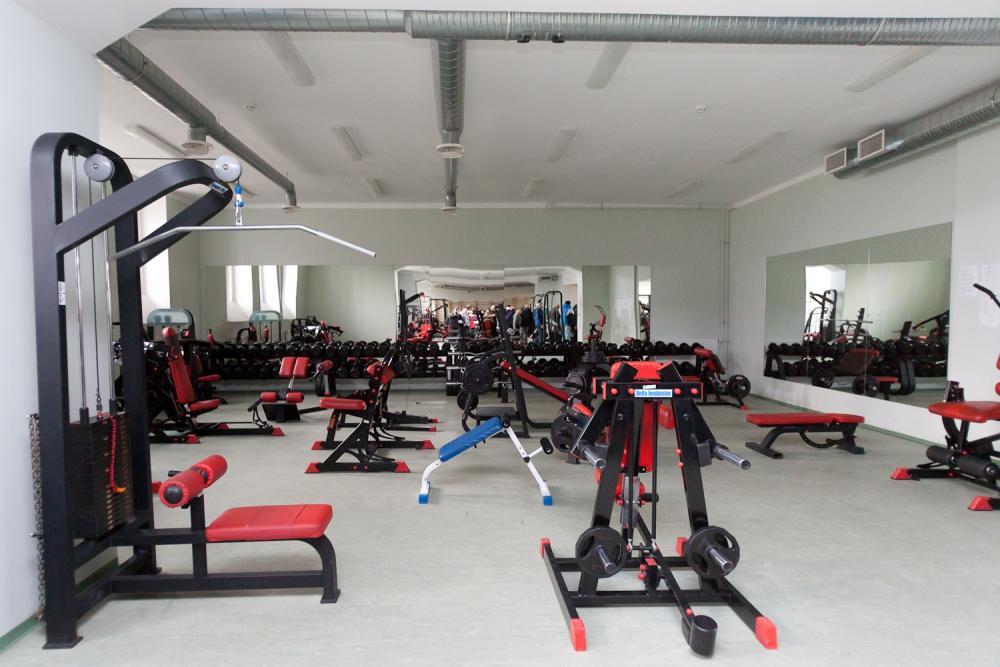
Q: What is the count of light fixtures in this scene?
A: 11